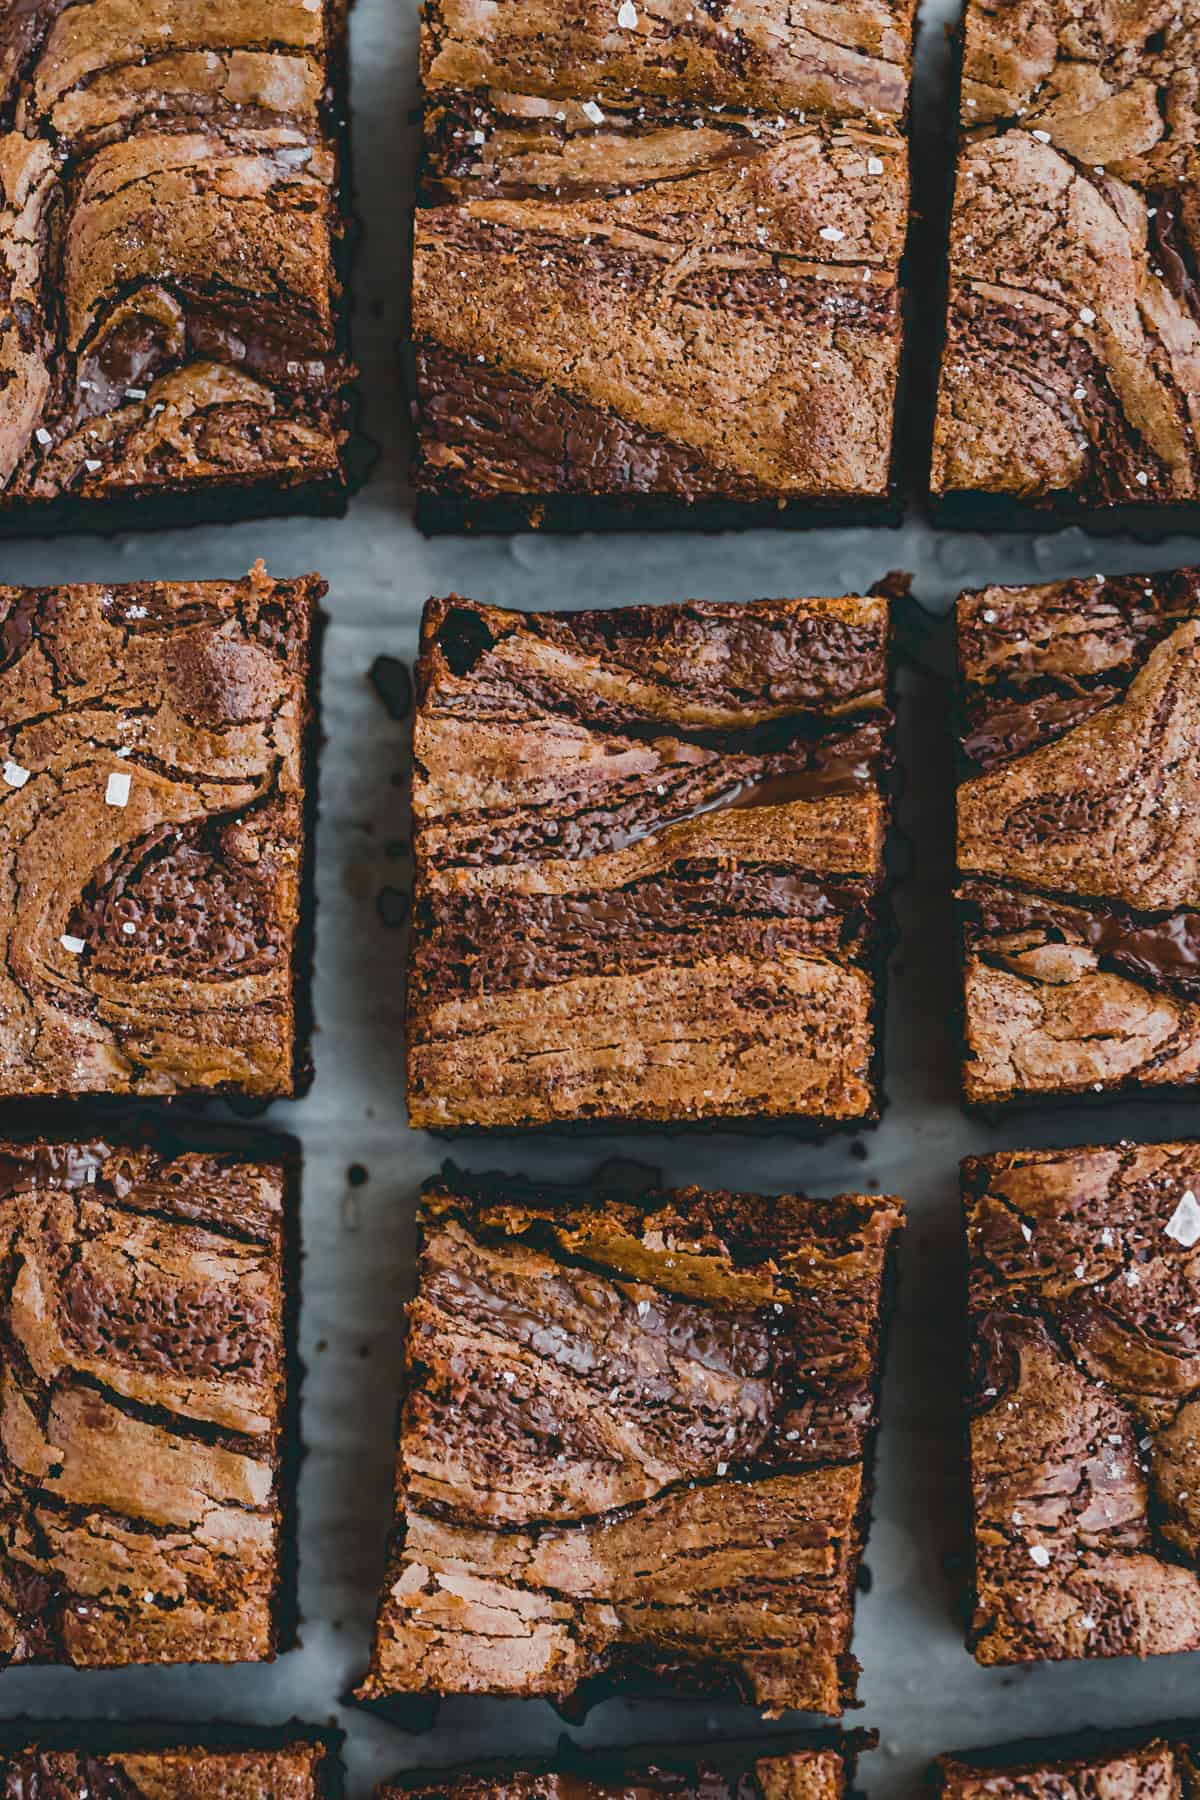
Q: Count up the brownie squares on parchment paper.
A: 12